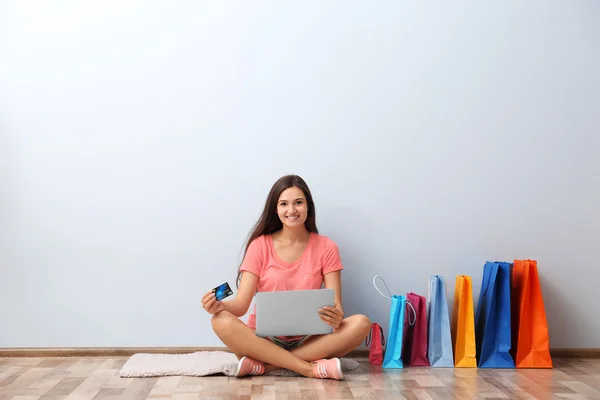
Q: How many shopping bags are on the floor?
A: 7